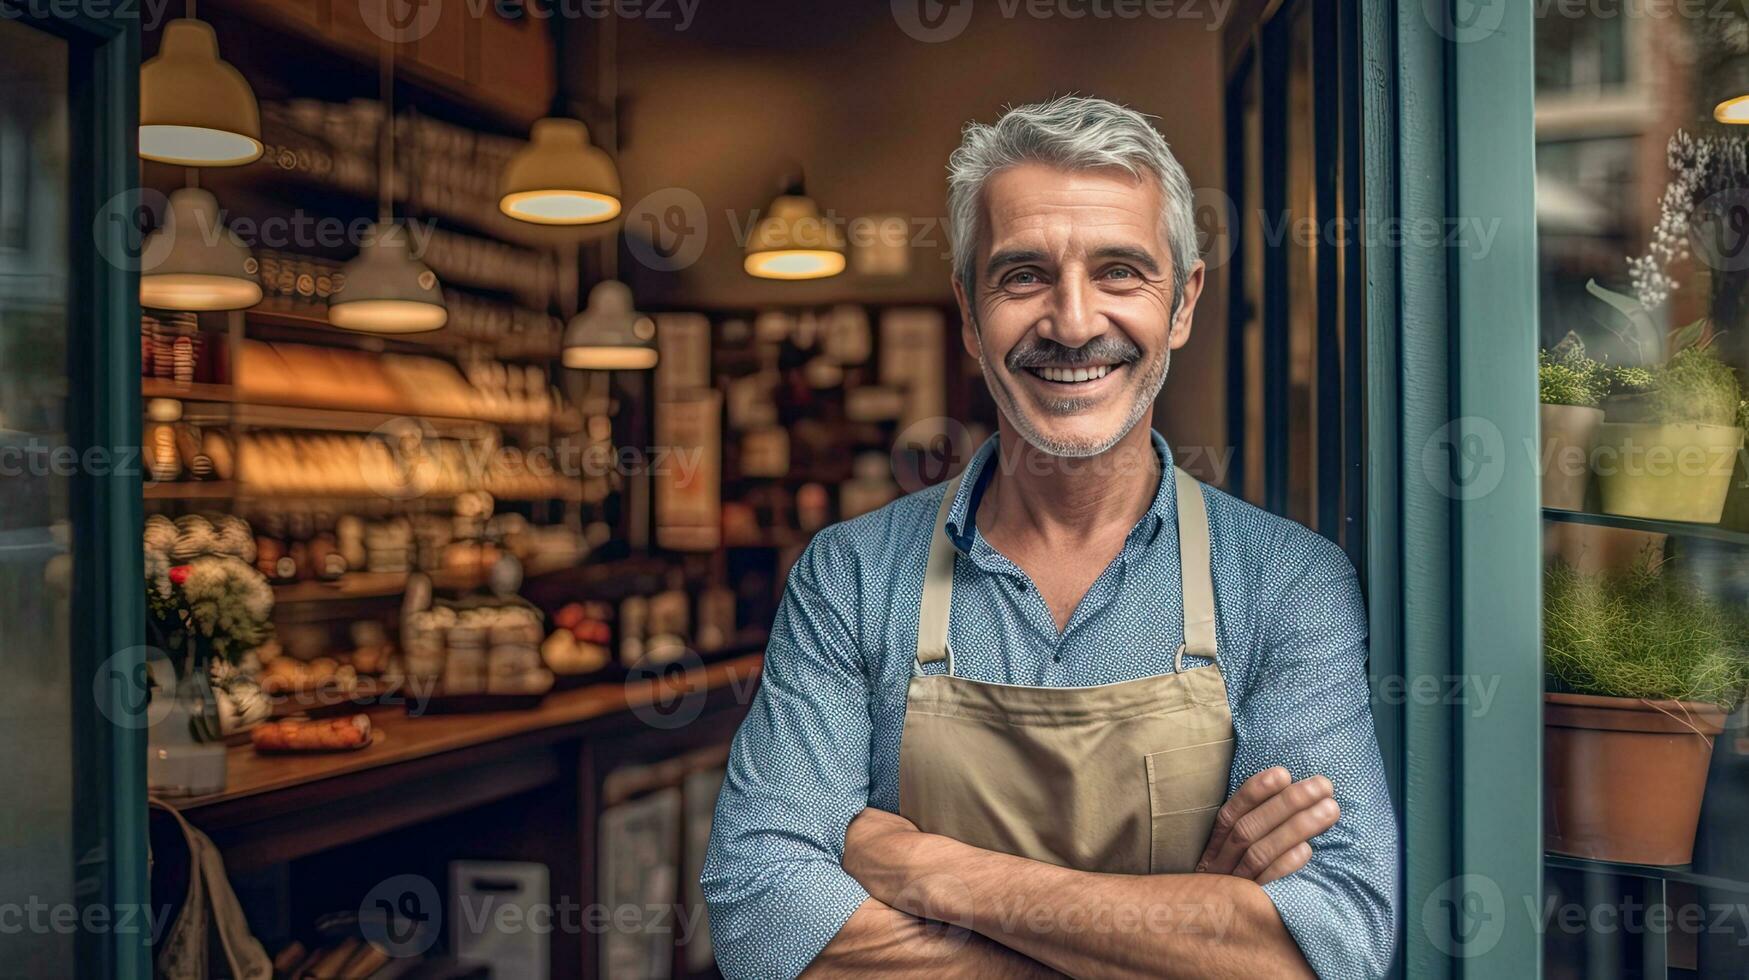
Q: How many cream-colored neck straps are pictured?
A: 2